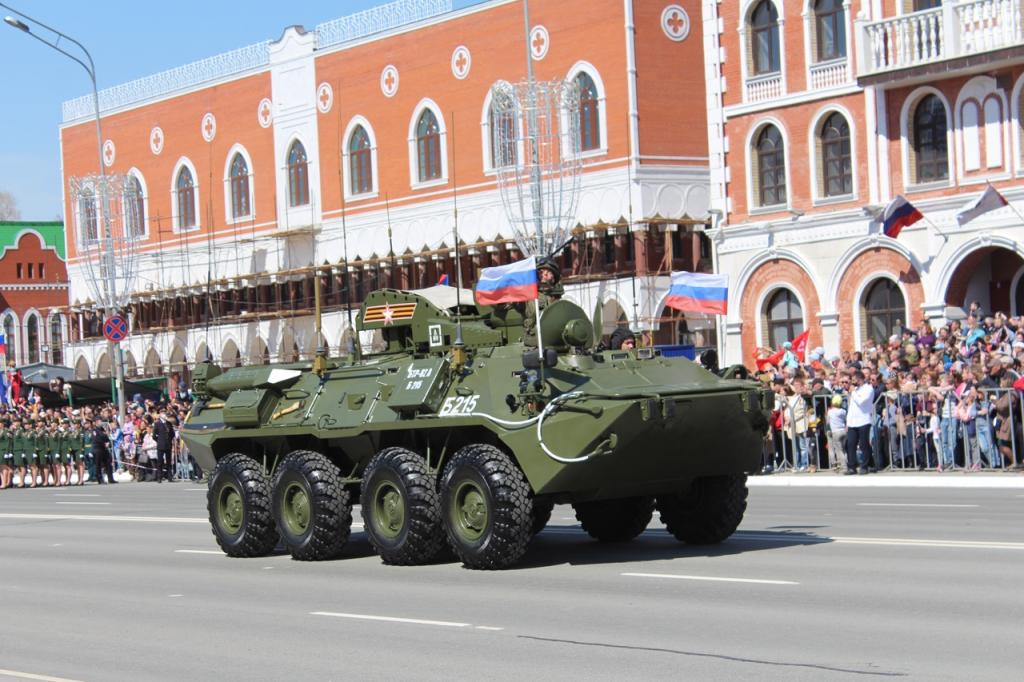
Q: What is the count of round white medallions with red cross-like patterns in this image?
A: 9